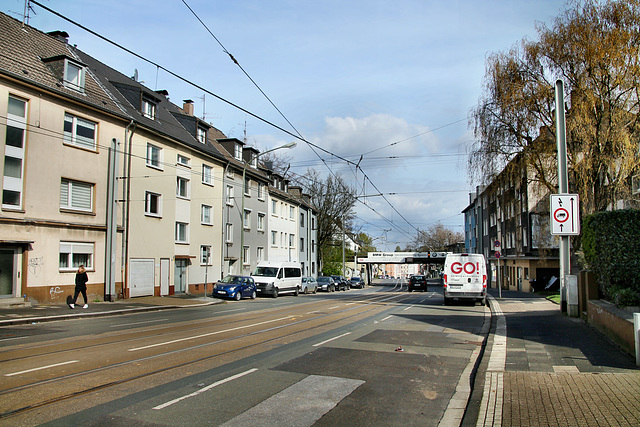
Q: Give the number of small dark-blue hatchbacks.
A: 1